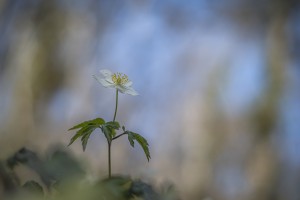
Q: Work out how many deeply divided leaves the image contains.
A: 3